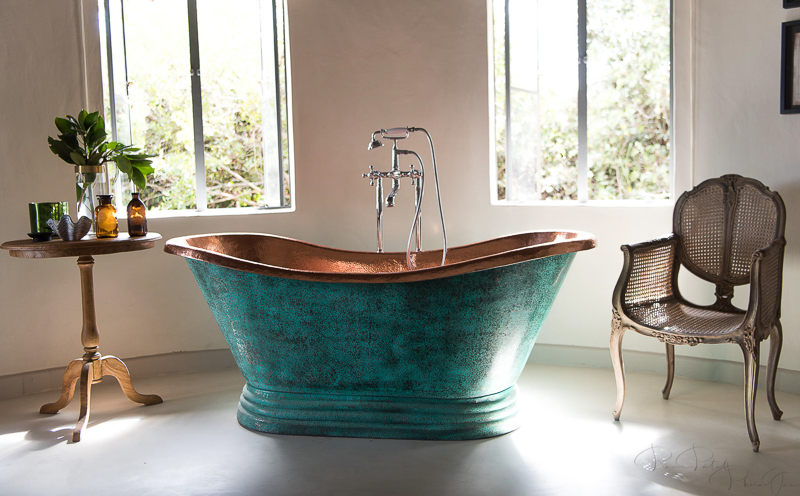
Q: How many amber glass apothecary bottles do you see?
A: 2